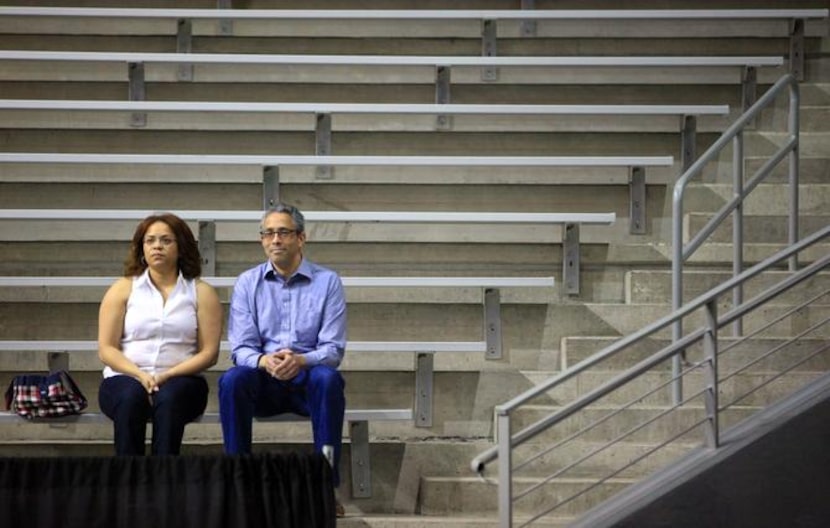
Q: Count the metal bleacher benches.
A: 8